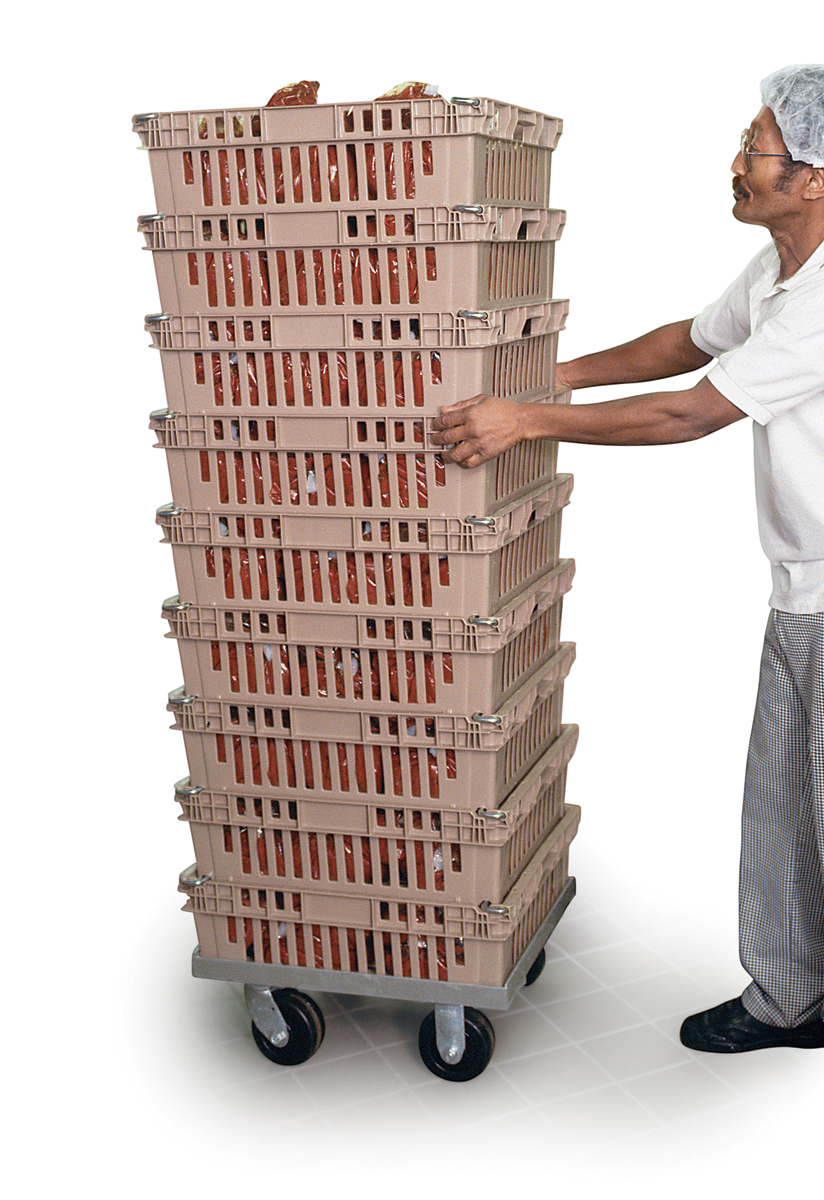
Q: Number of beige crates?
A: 9